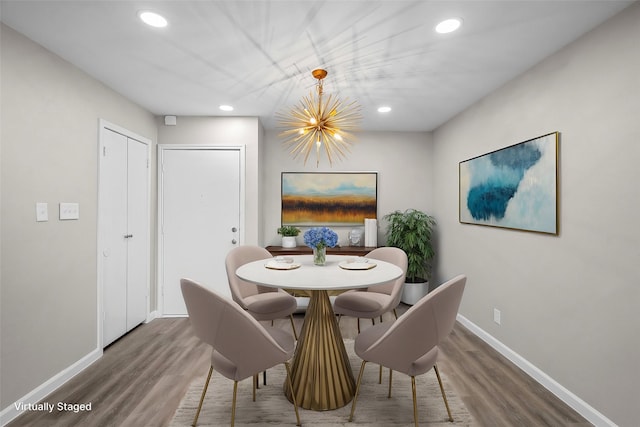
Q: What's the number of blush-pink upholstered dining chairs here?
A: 4